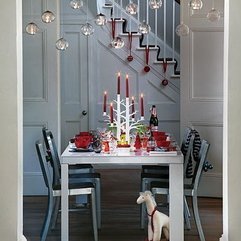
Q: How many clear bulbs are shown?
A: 13